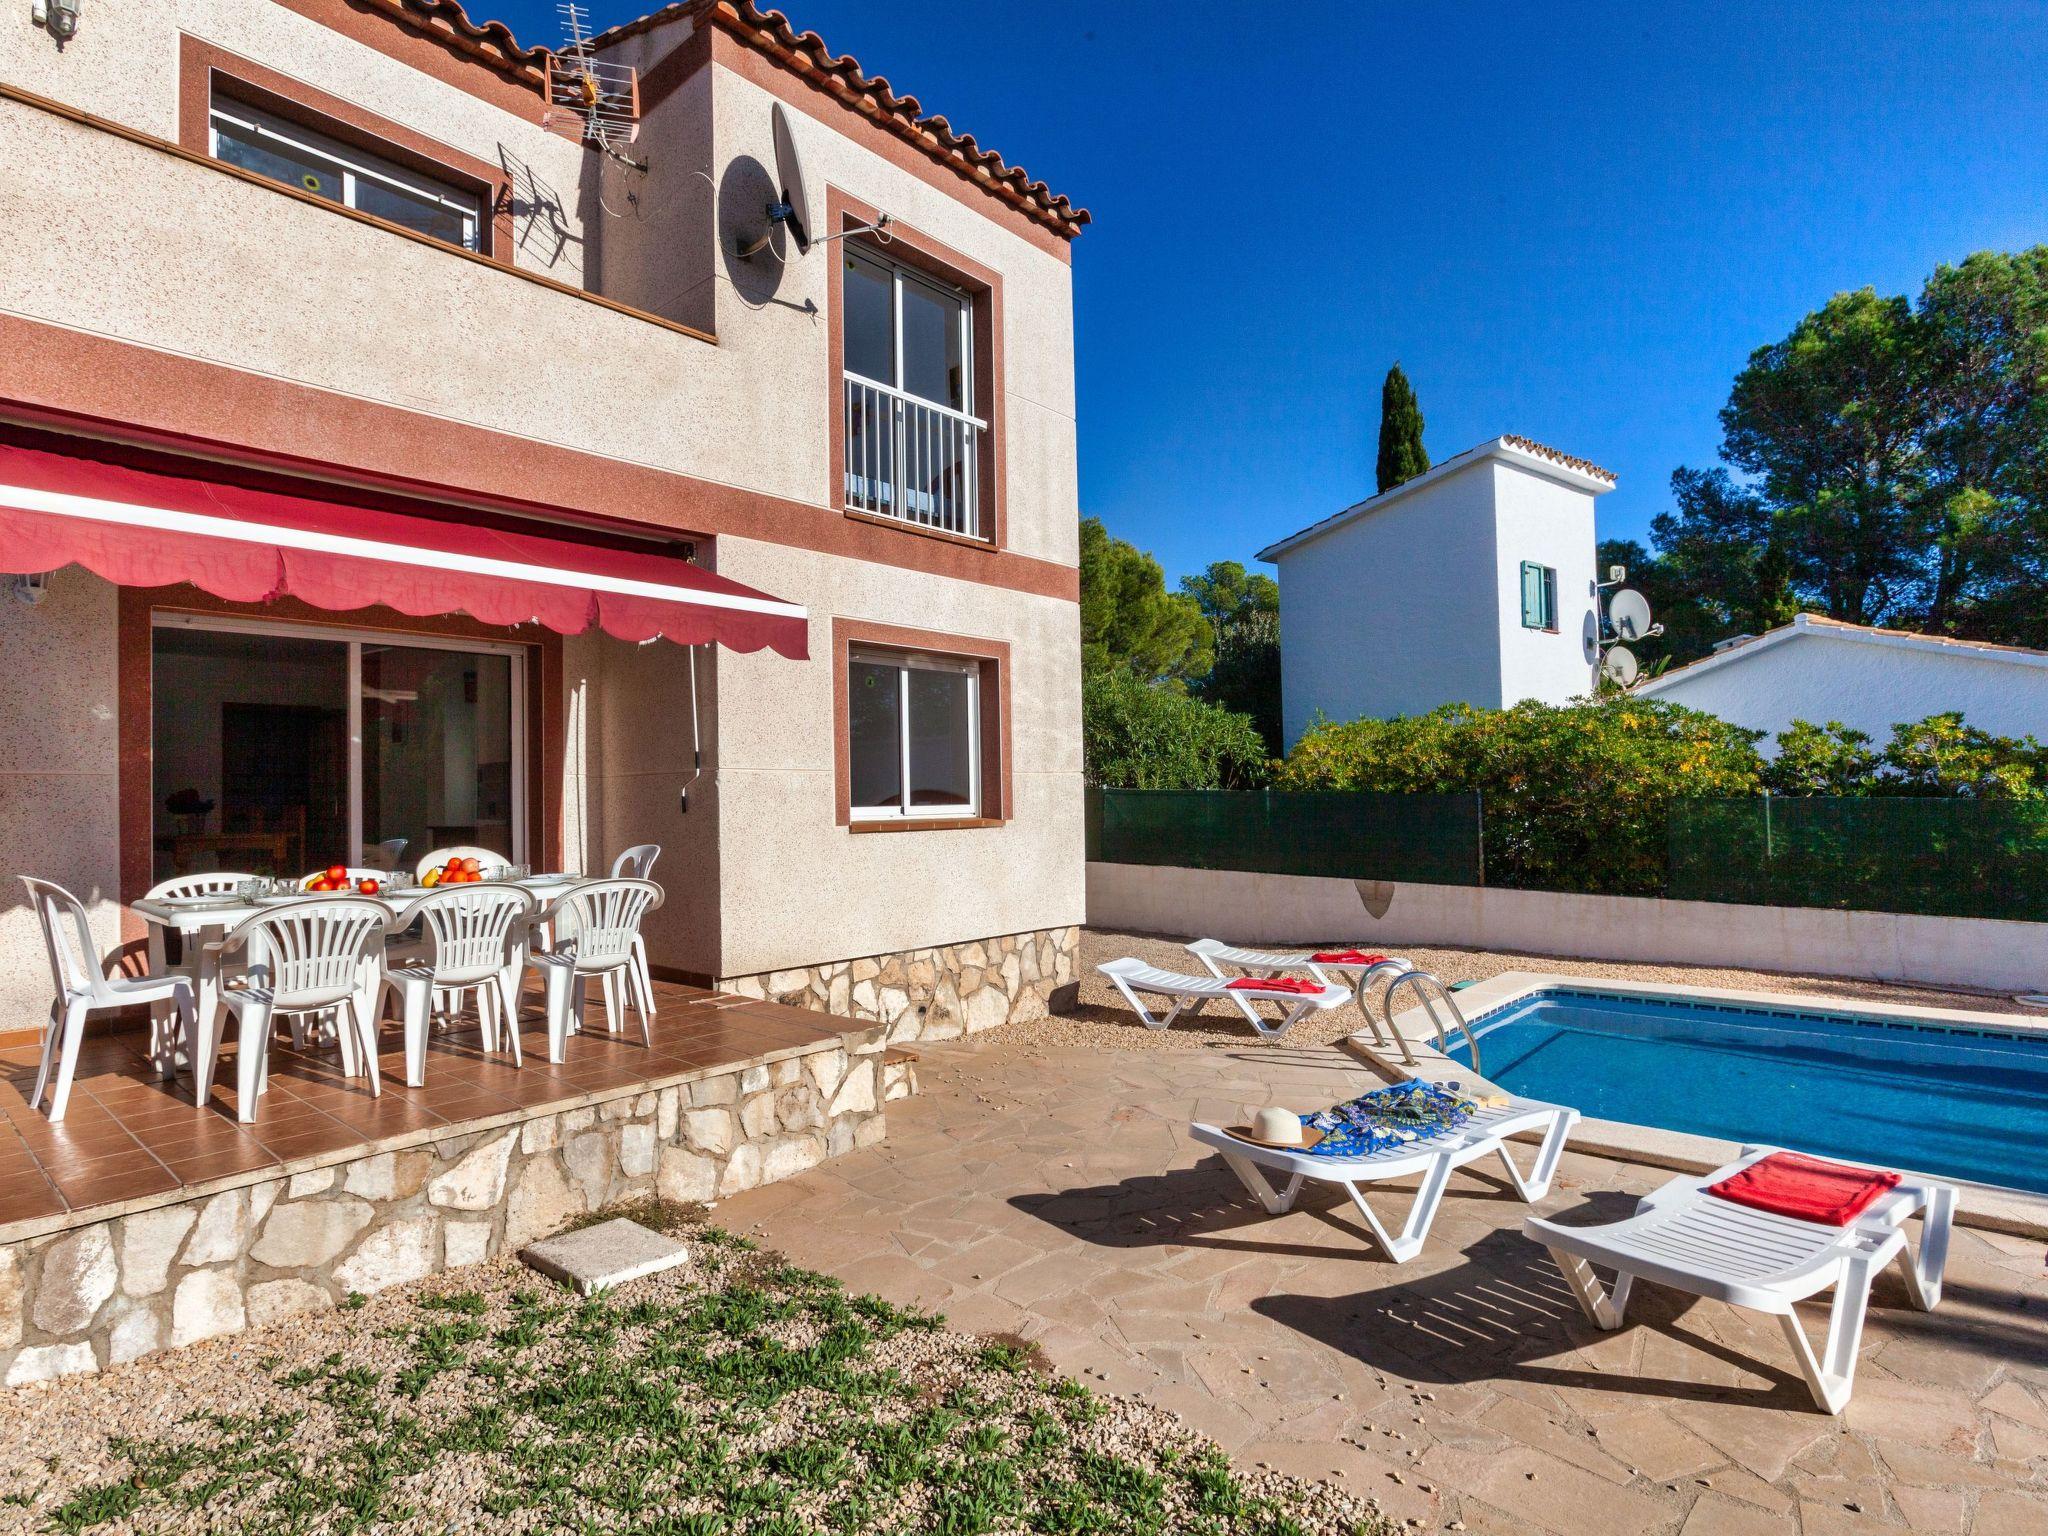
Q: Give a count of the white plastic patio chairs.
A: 8